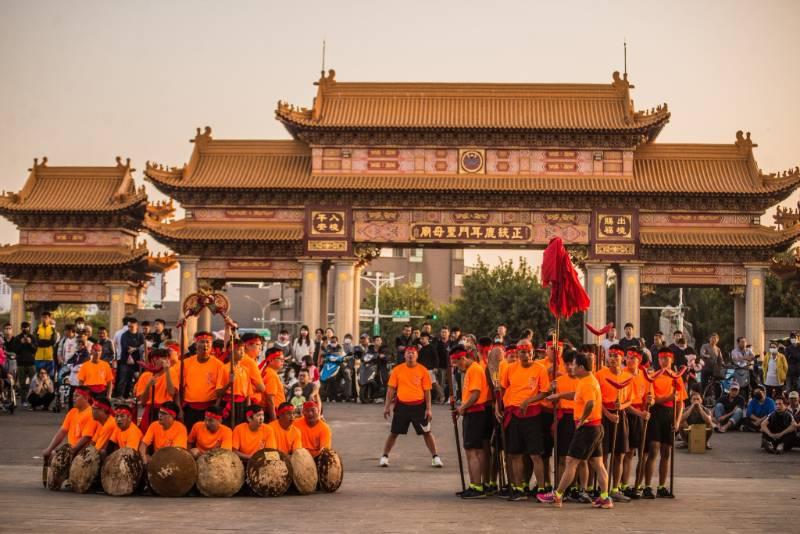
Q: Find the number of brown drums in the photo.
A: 8